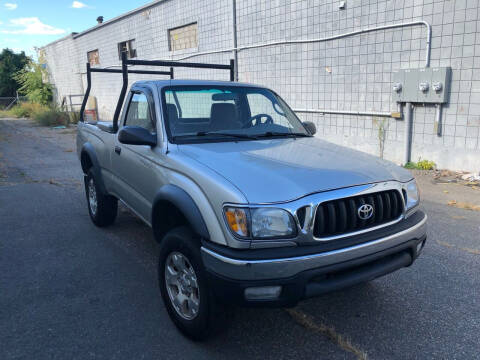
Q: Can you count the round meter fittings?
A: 3